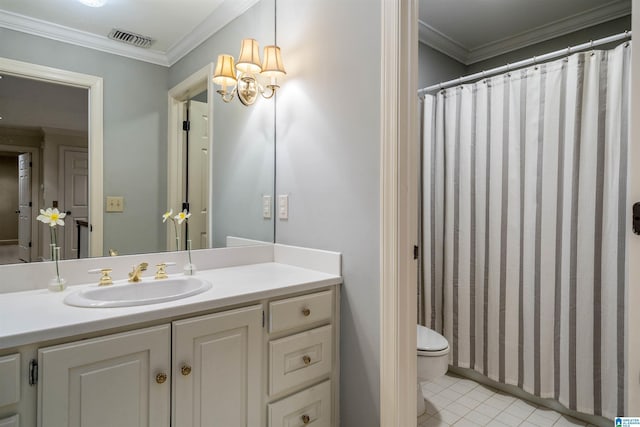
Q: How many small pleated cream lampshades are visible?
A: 3